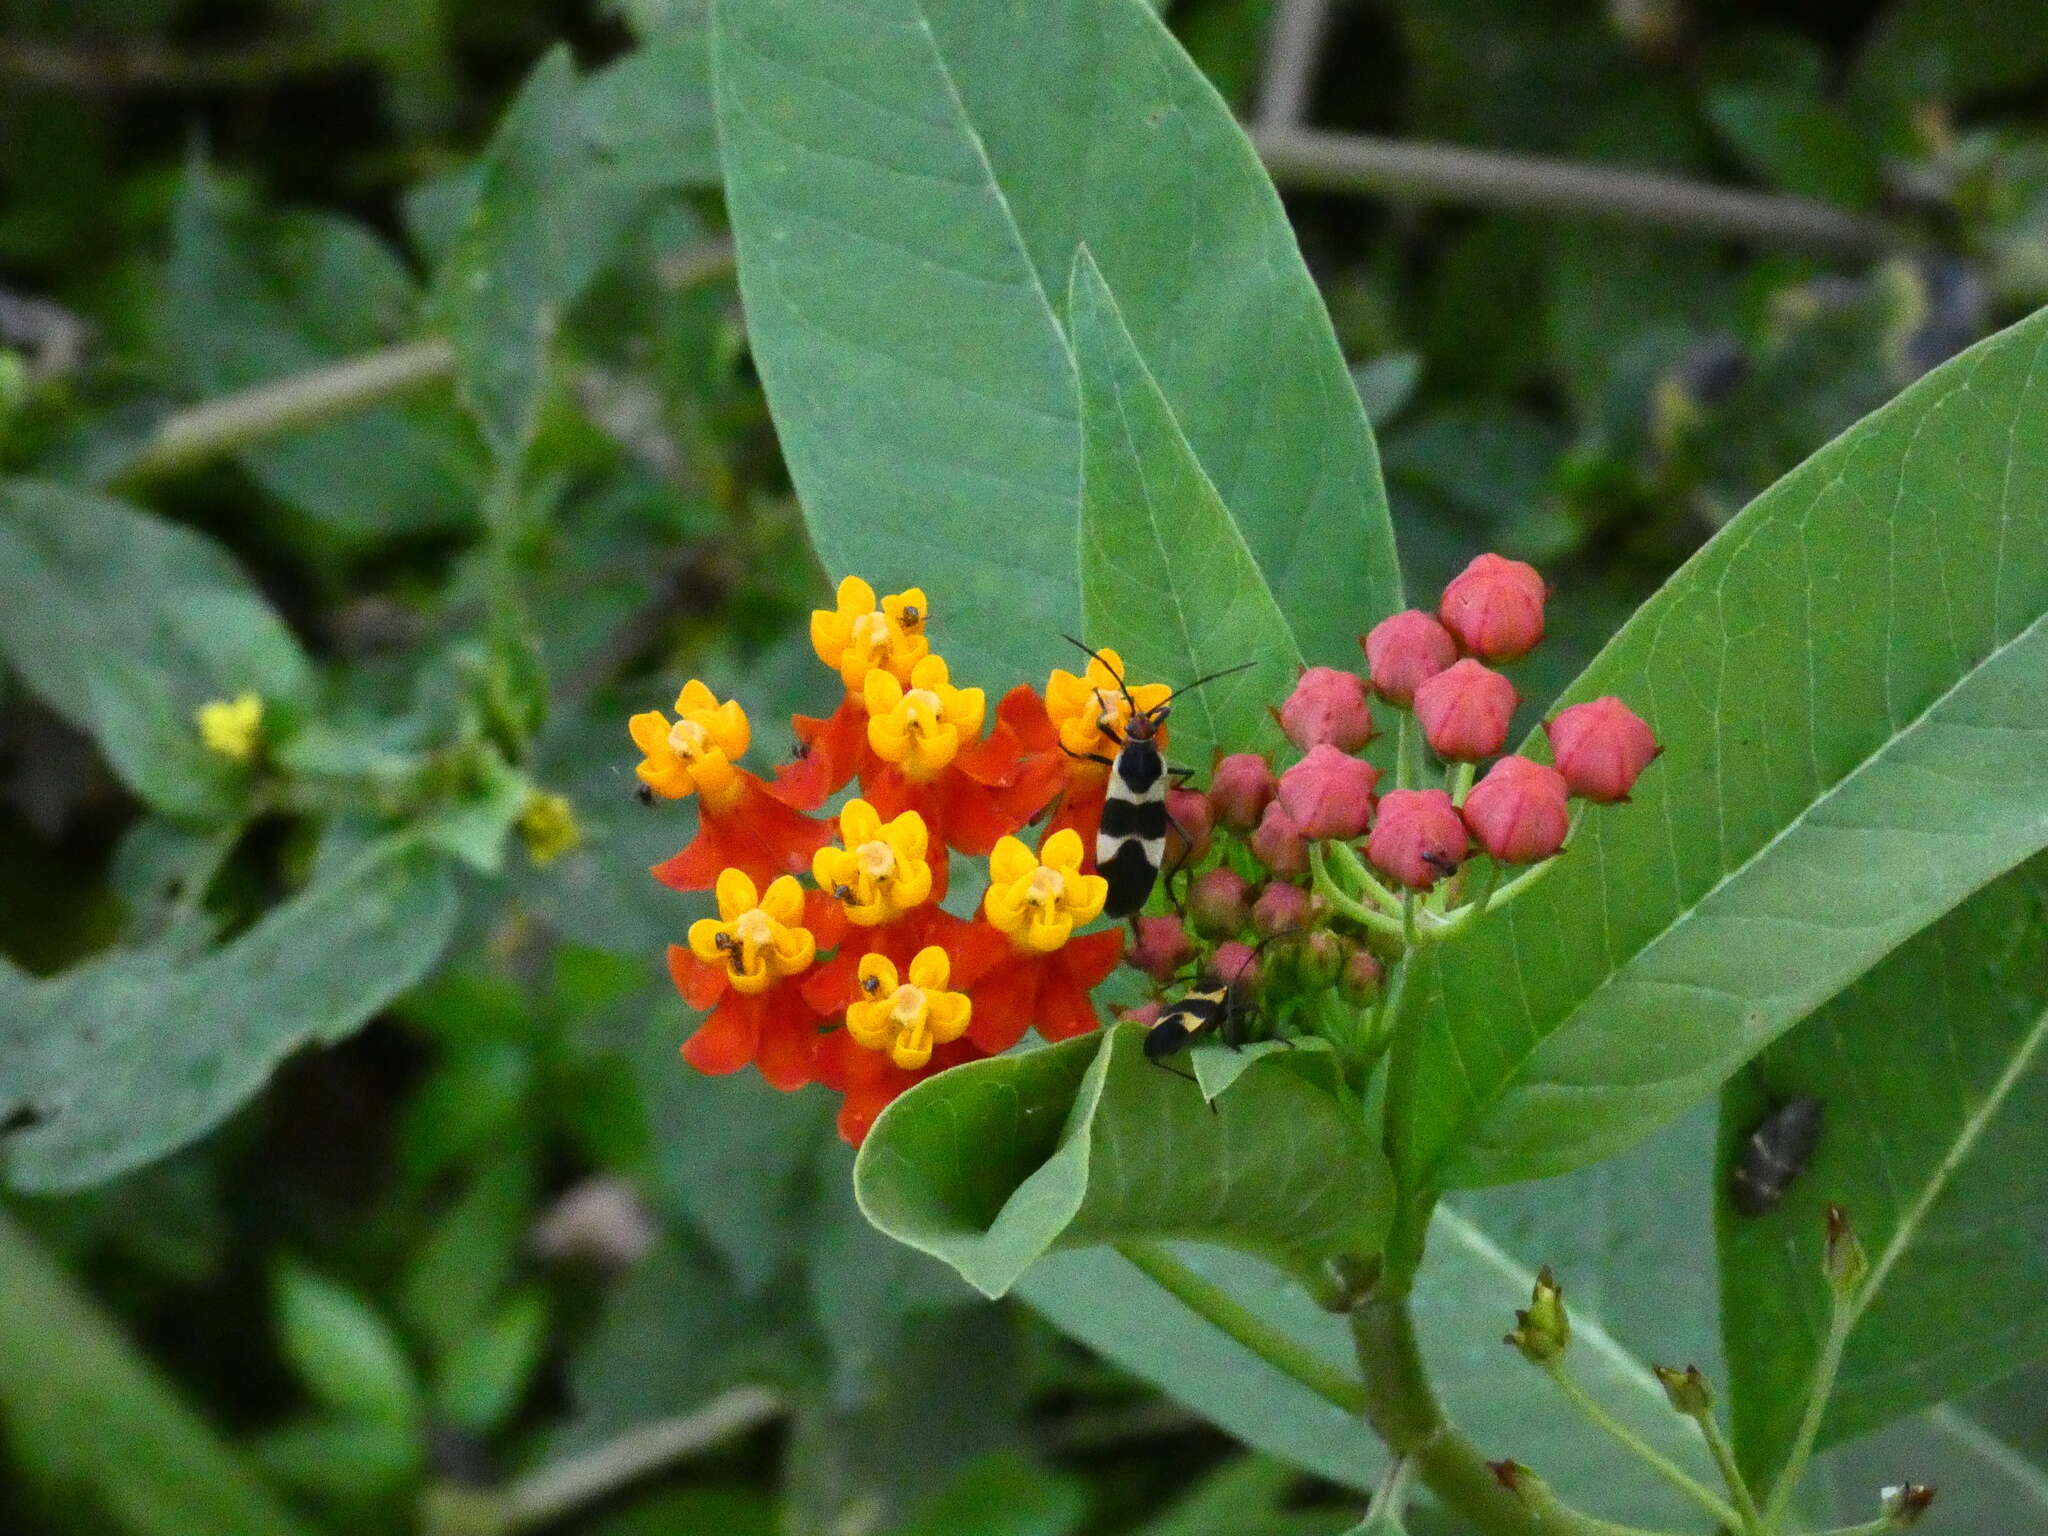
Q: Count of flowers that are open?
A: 8